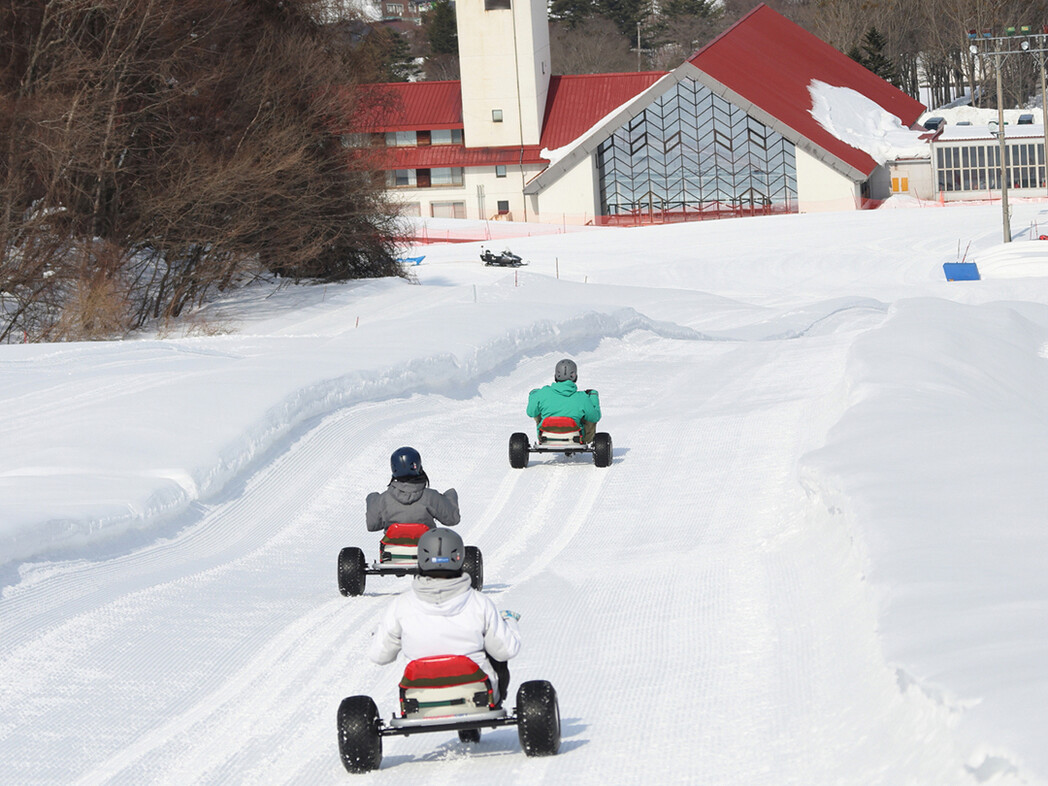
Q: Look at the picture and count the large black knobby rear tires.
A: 6